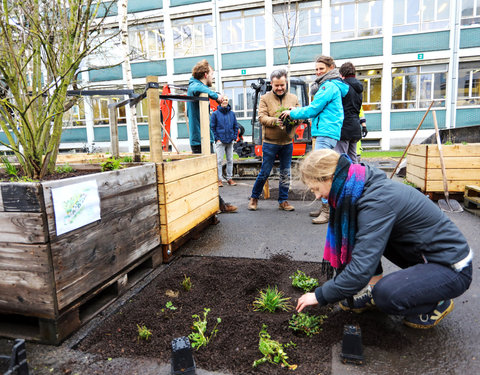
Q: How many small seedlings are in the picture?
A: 8